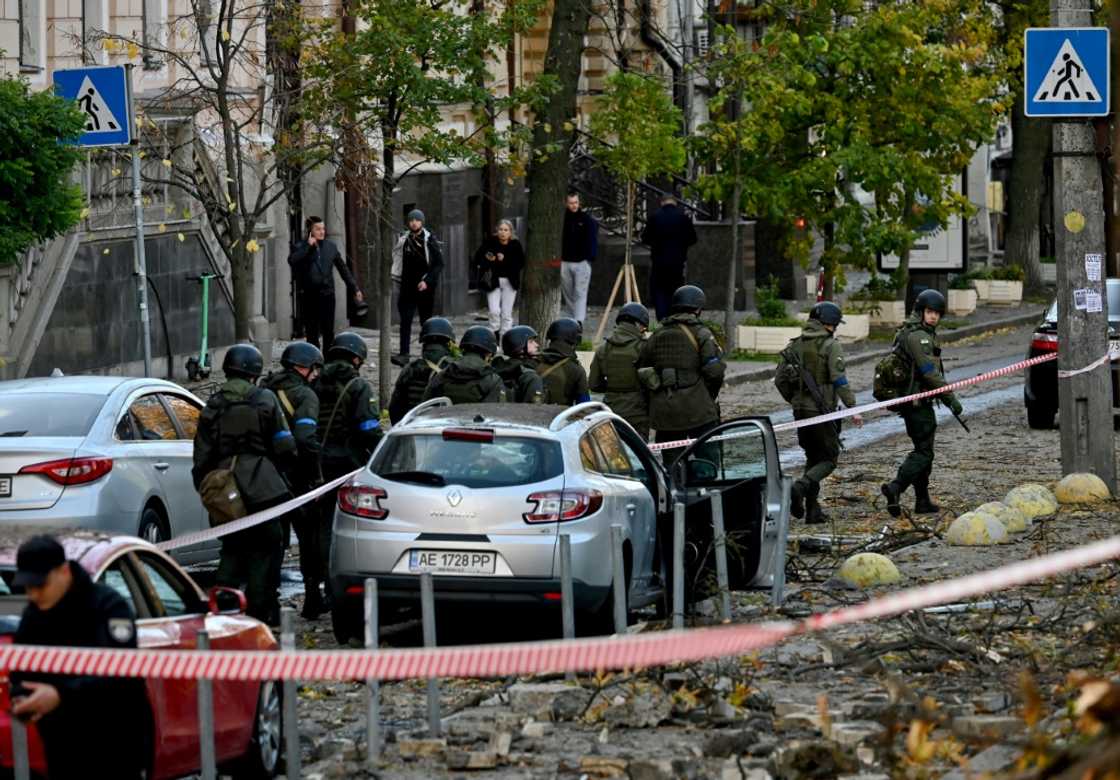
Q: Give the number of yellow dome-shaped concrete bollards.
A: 5